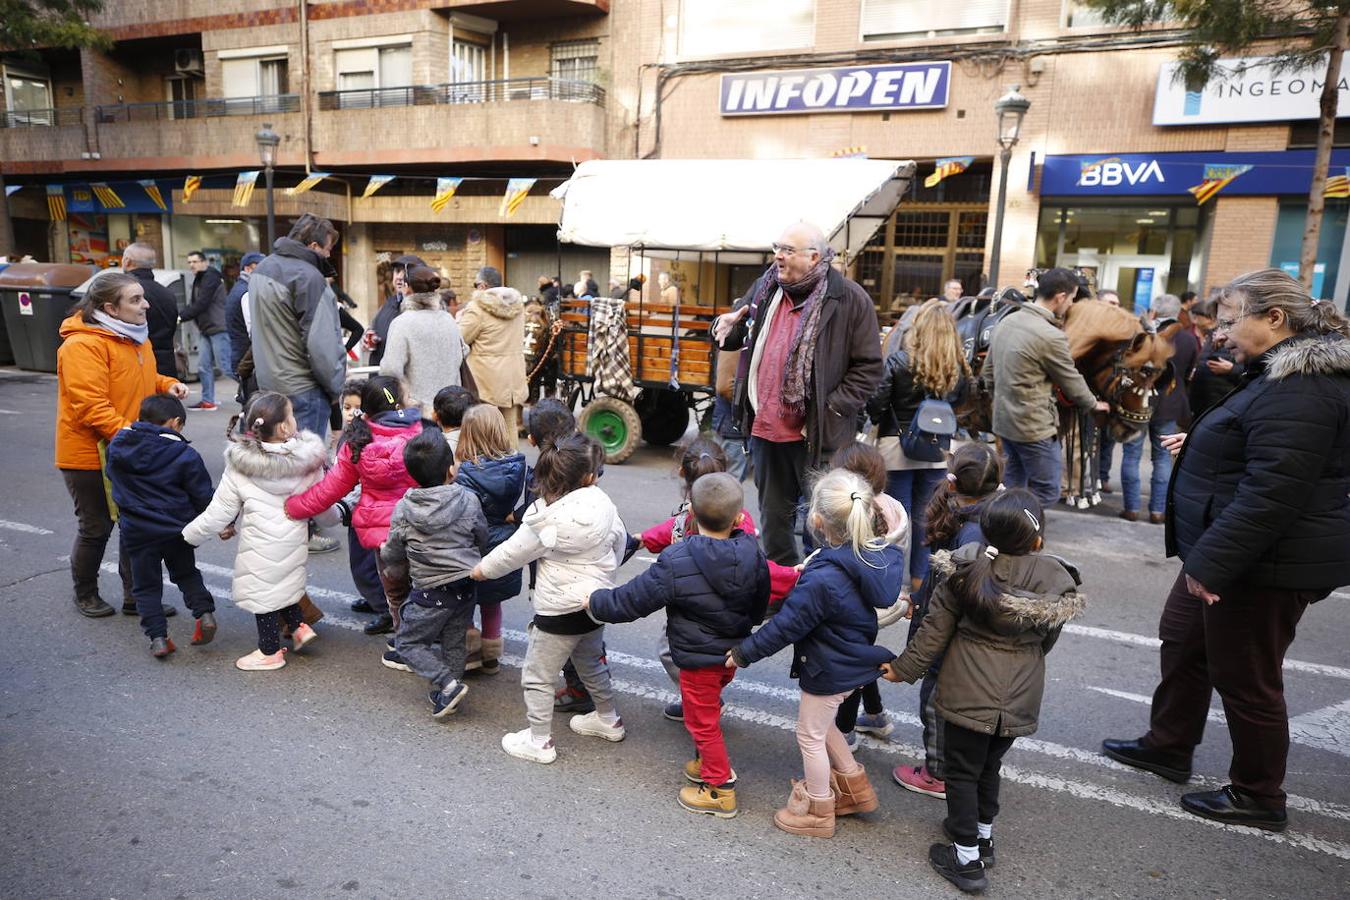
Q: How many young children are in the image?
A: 15